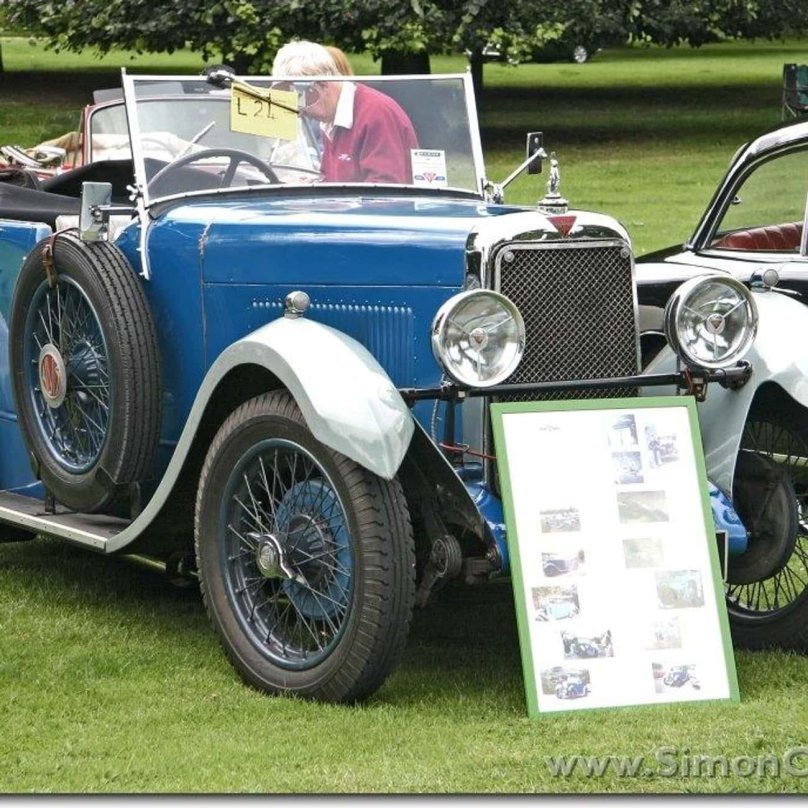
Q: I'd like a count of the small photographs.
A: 13